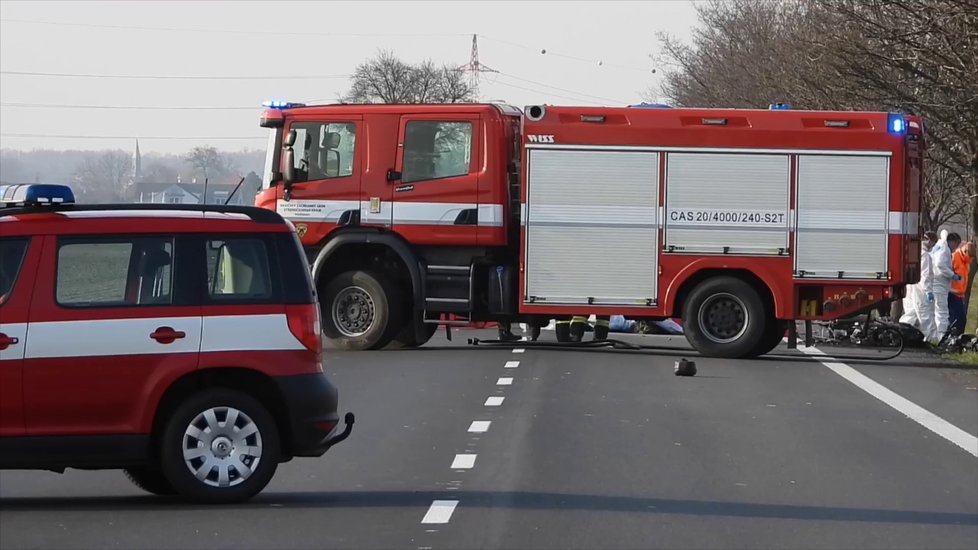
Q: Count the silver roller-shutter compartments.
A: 3